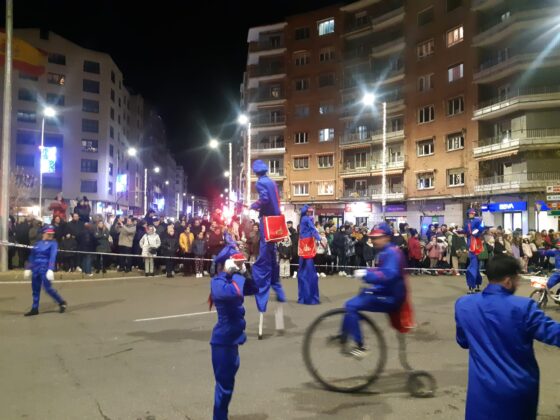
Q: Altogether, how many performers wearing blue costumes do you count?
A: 8